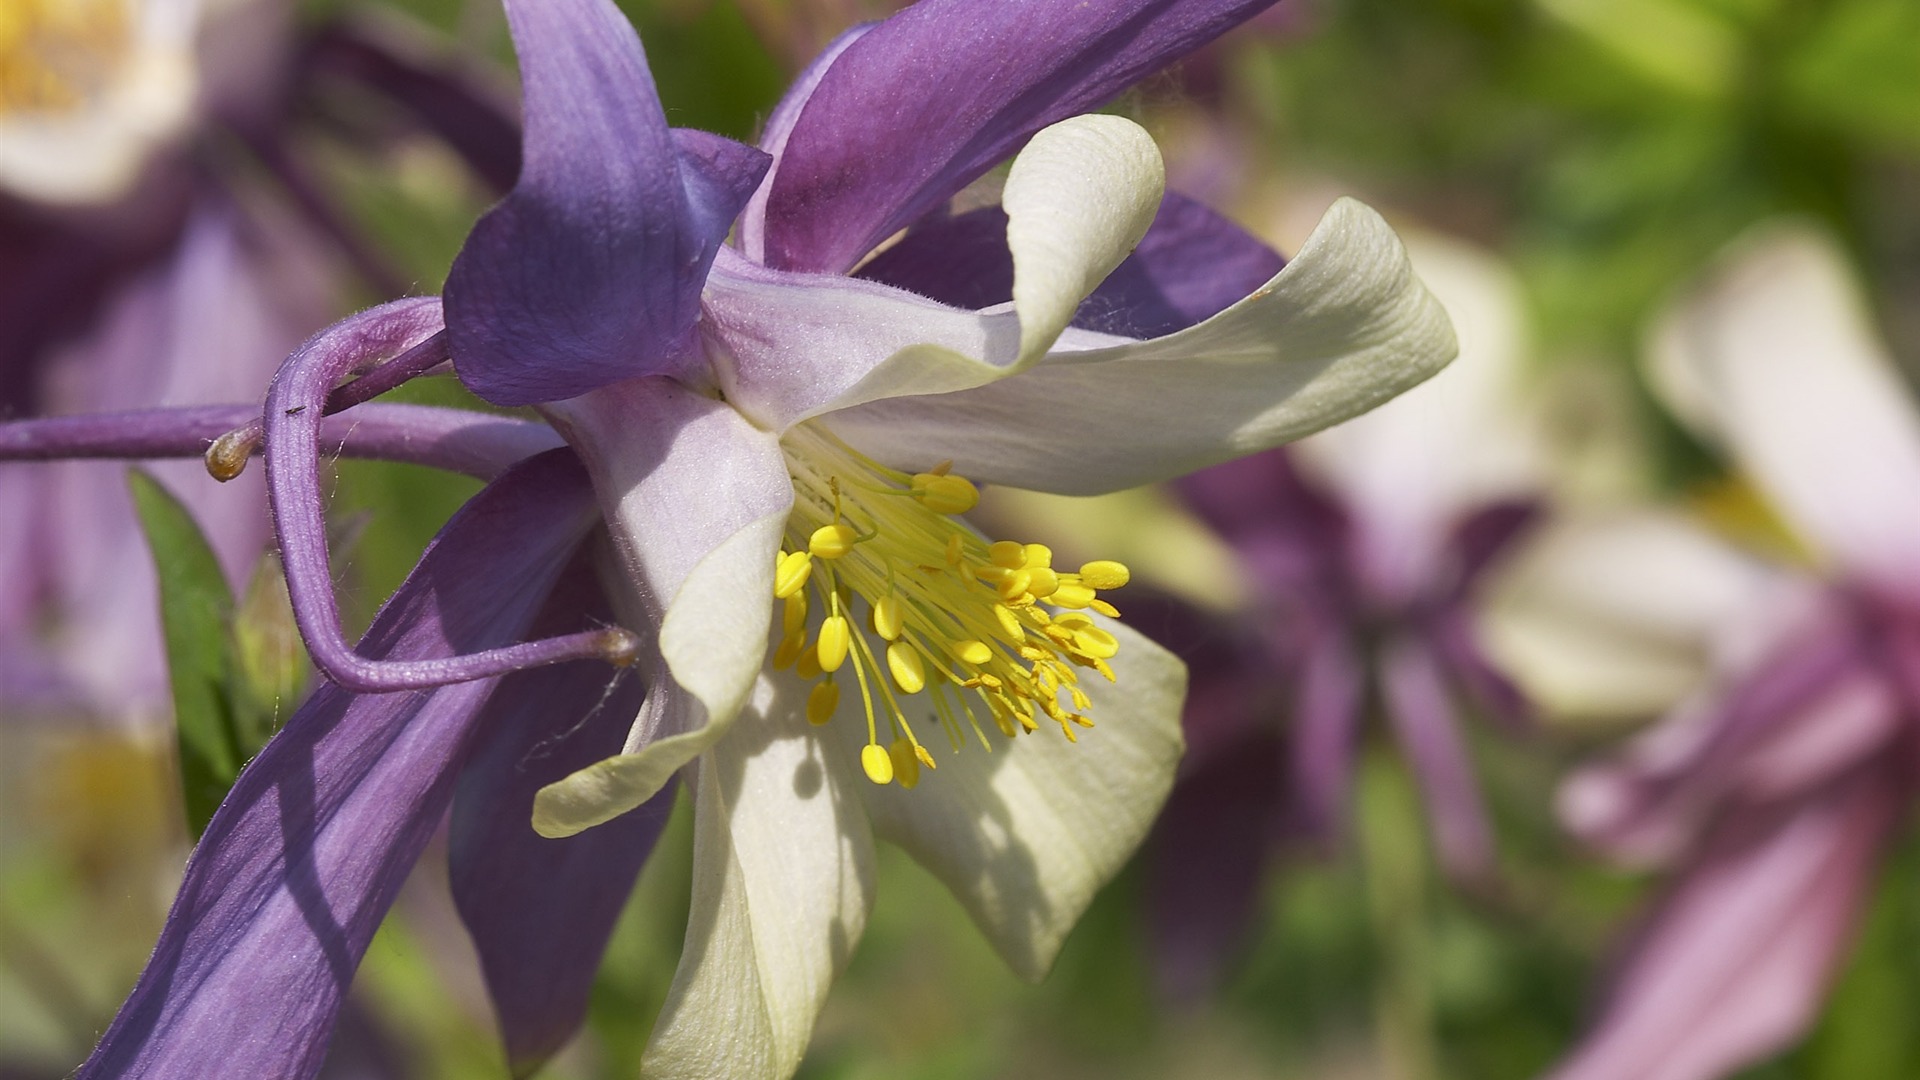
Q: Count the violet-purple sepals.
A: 5